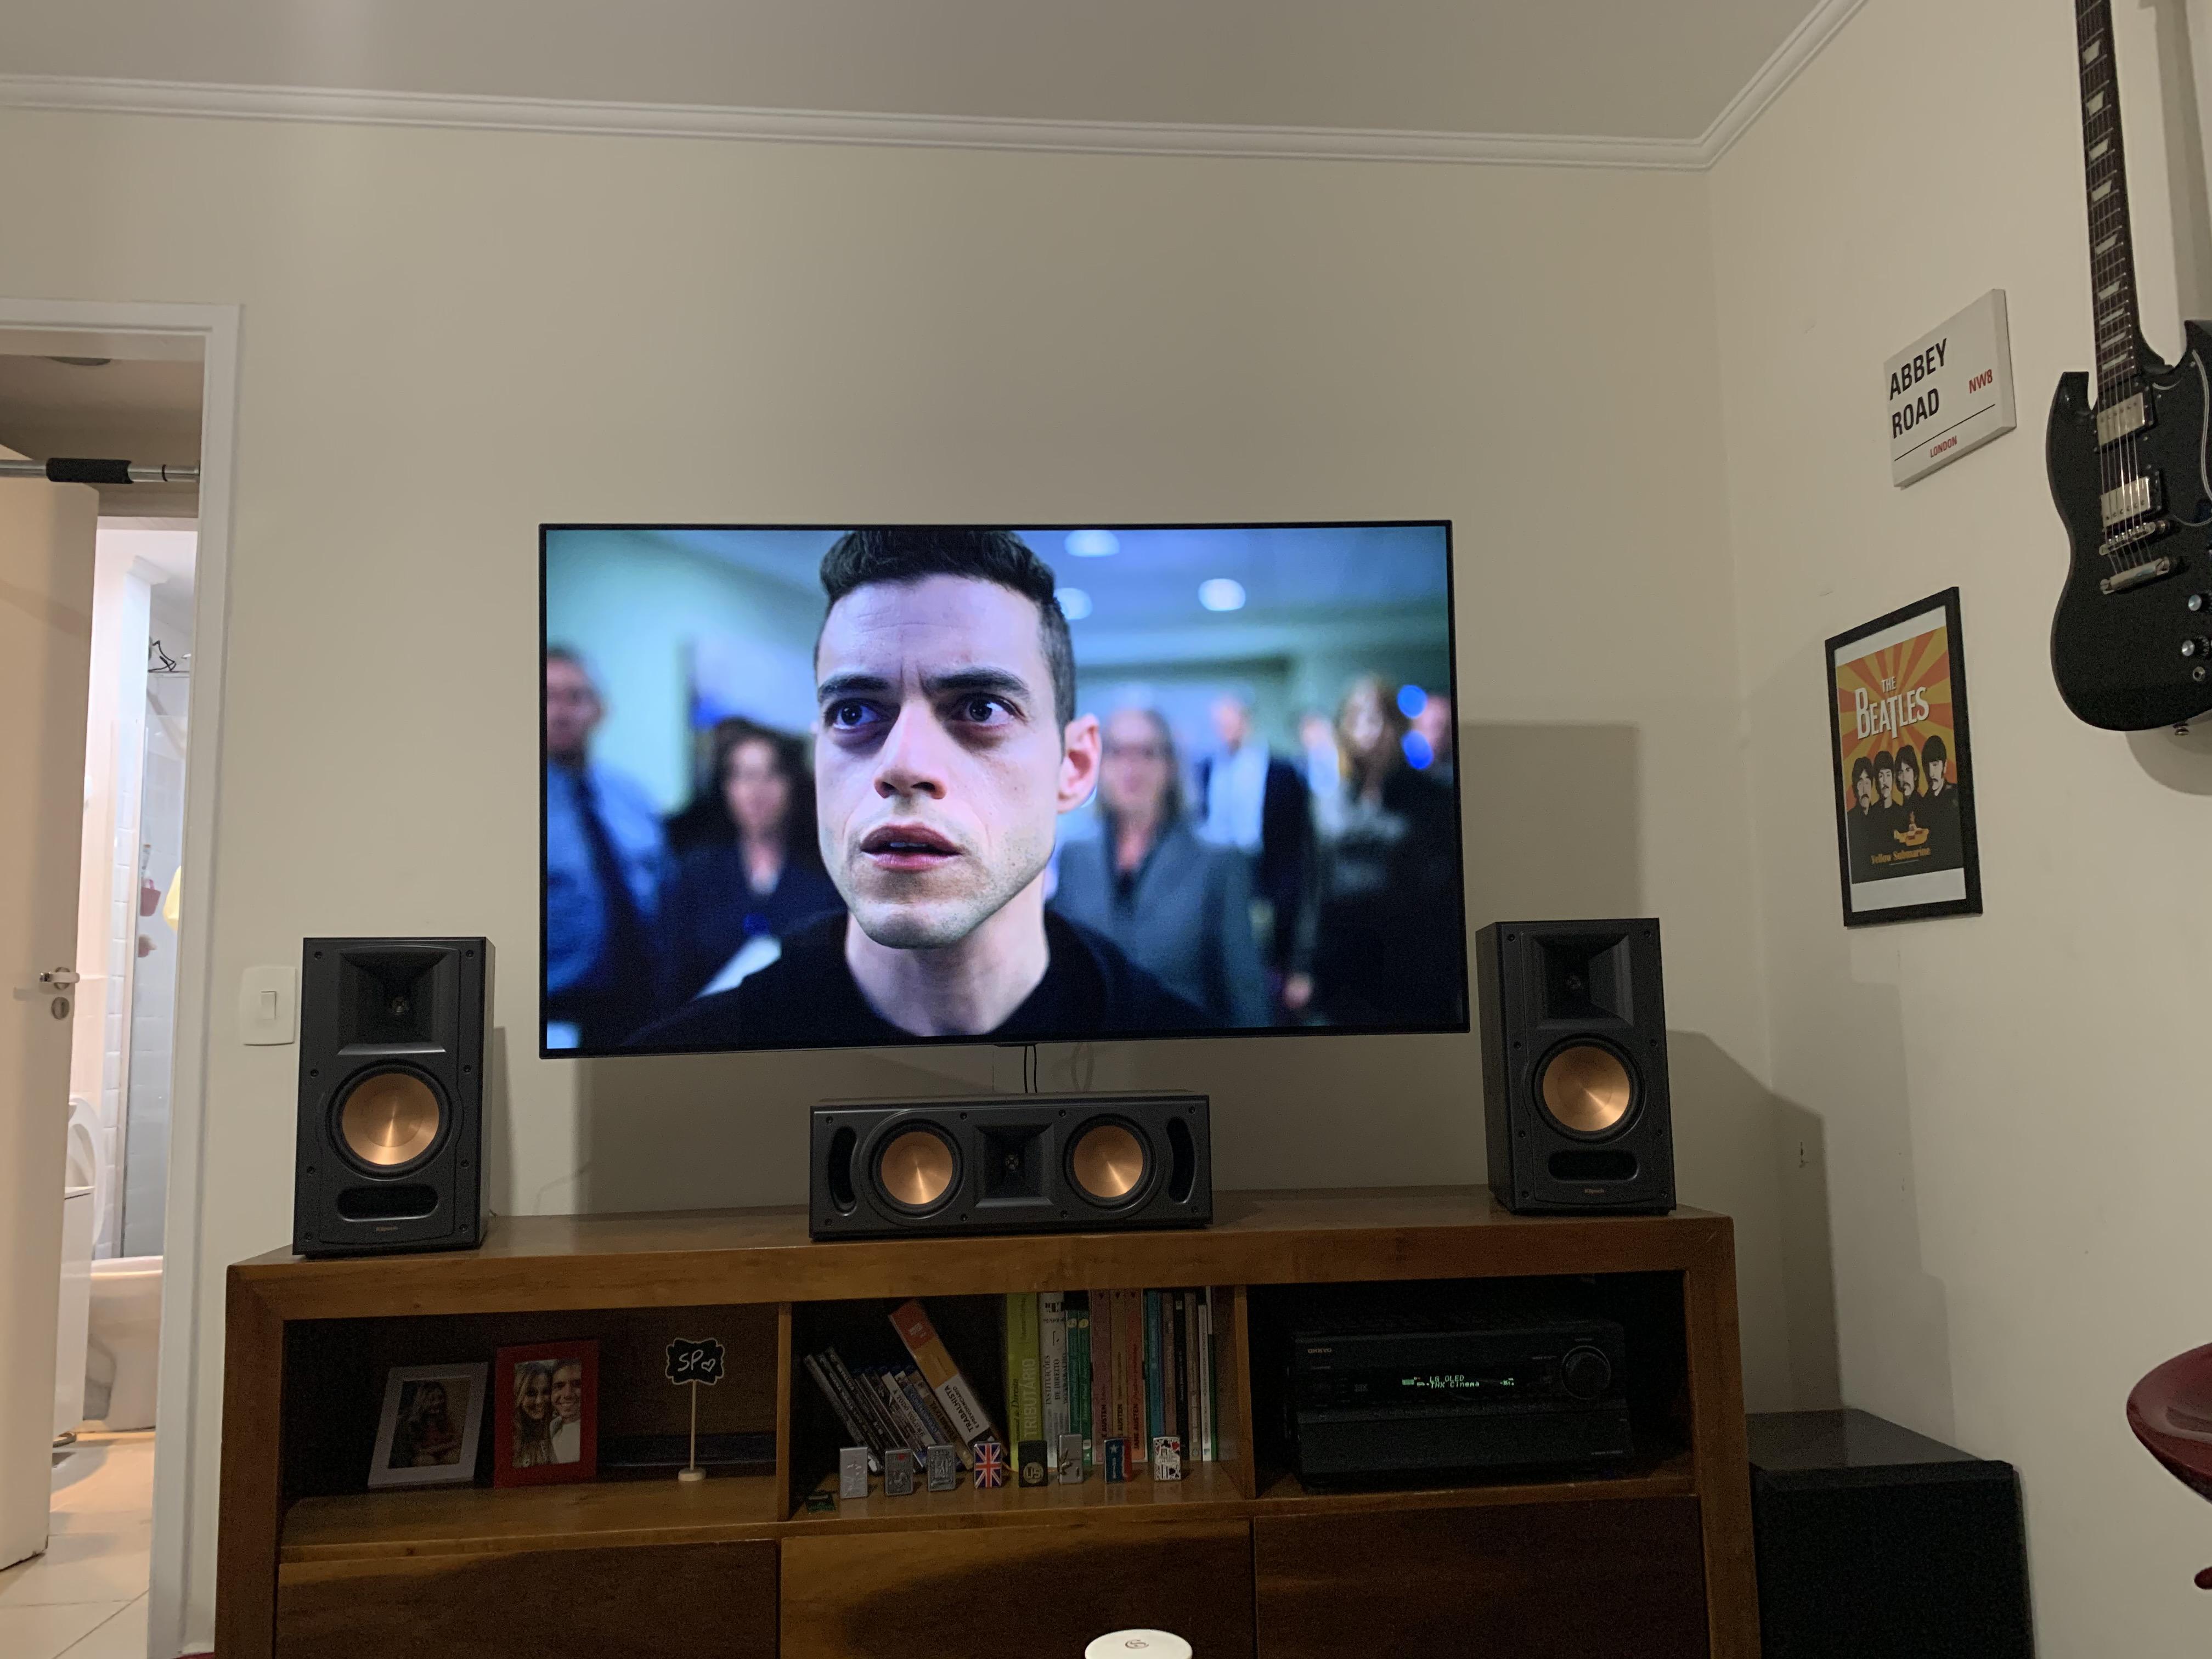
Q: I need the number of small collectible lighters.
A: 8